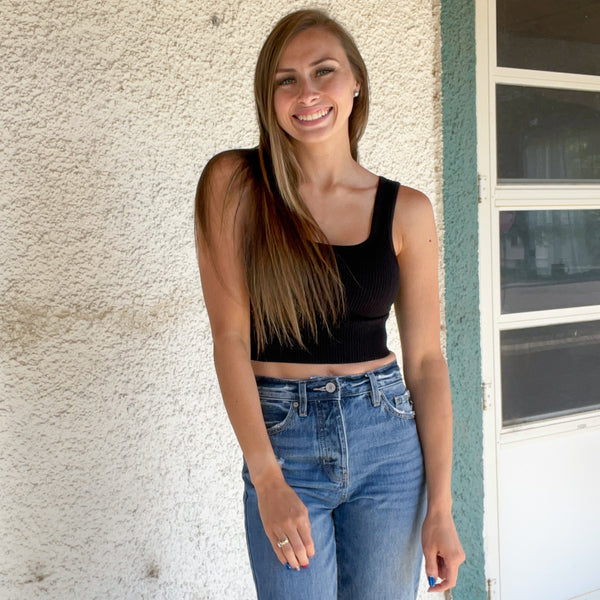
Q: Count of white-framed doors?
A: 1